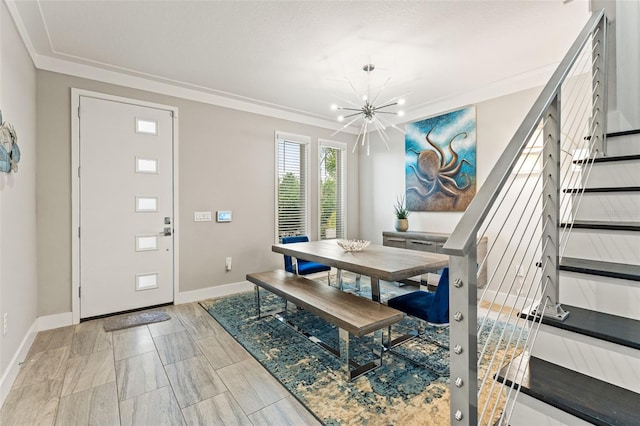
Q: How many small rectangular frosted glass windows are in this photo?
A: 5